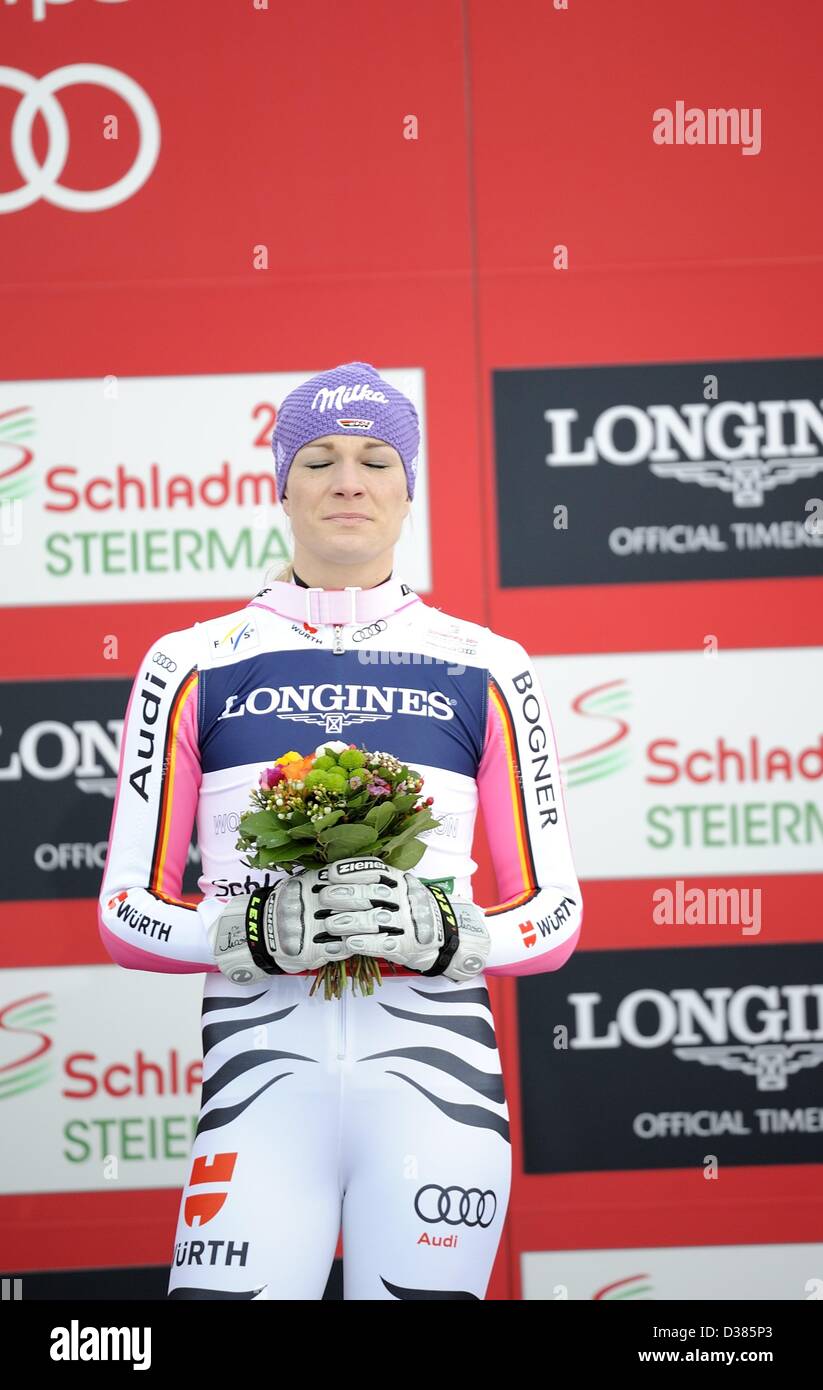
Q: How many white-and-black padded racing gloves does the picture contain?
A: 2